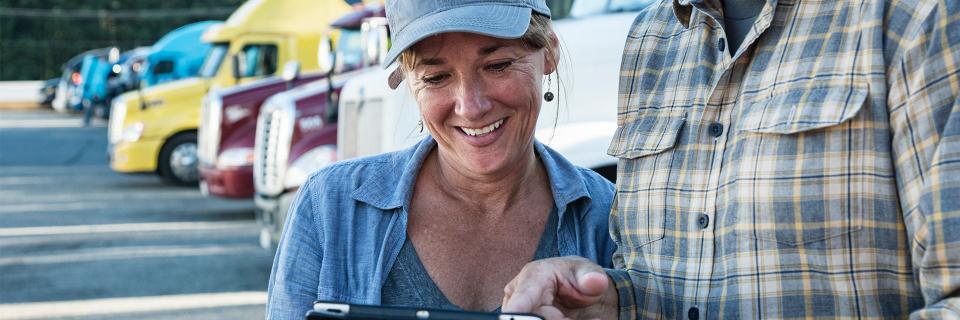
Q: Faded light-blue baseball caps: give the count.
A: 1